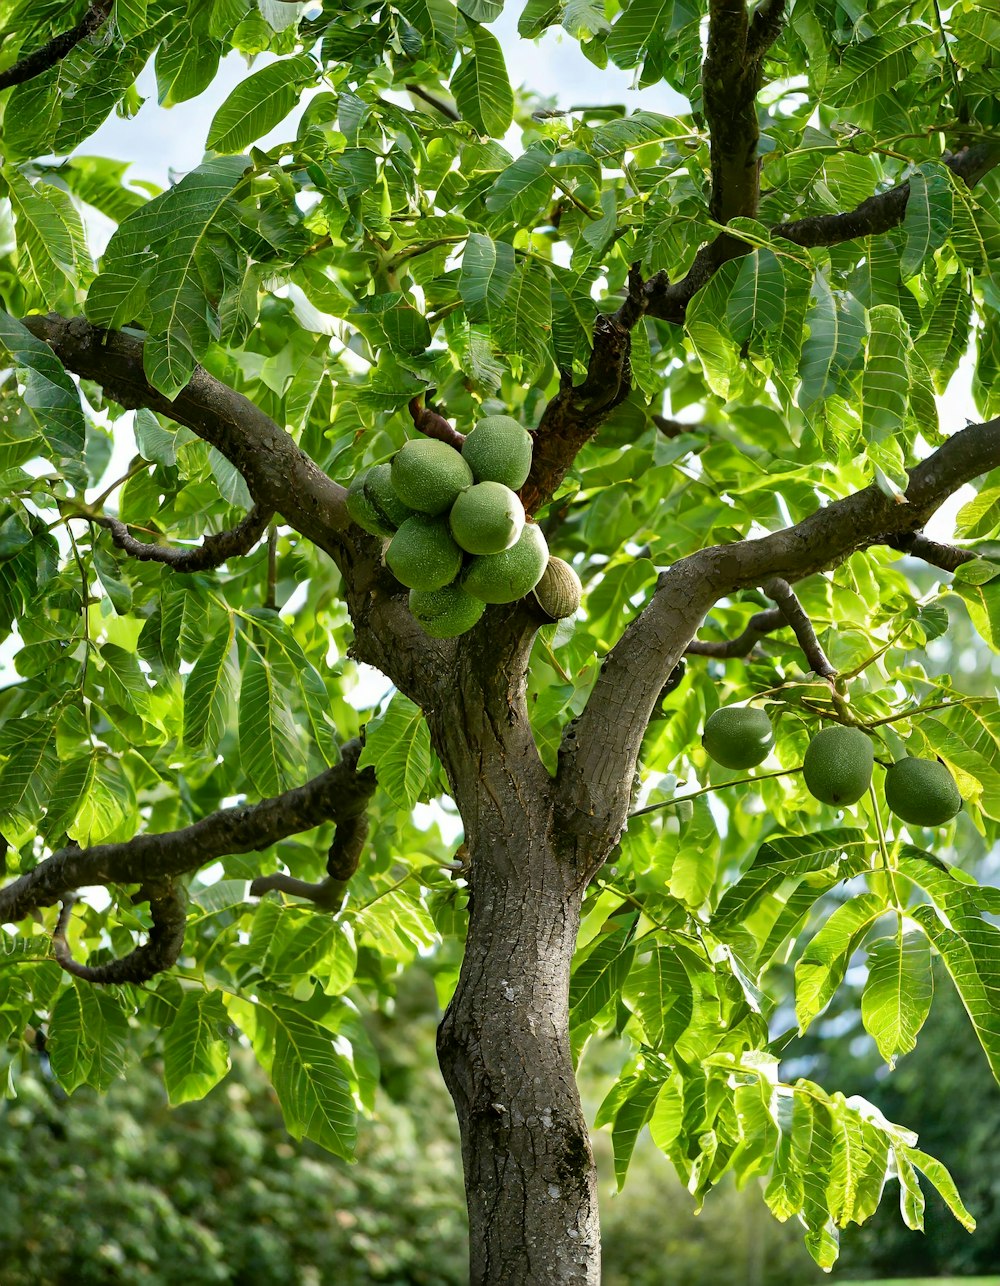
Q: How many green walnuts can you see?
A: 11